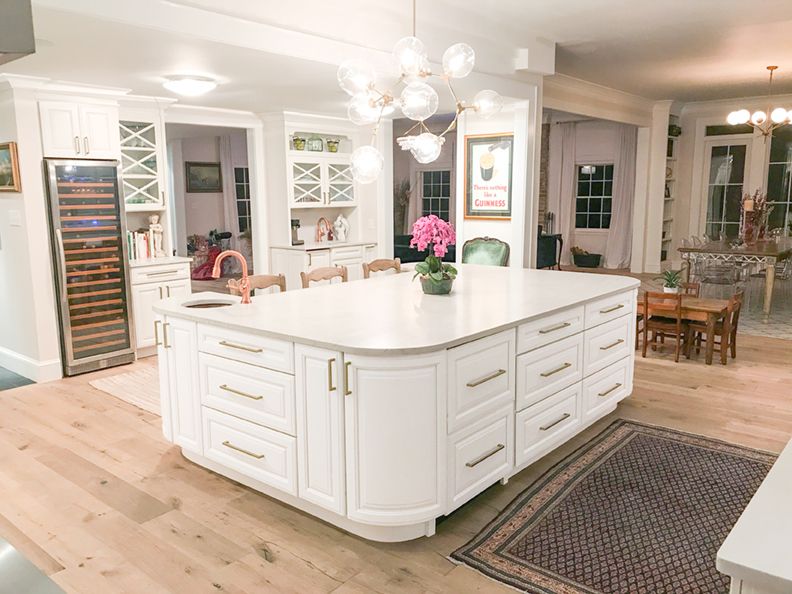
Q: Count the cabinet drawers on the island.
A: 11